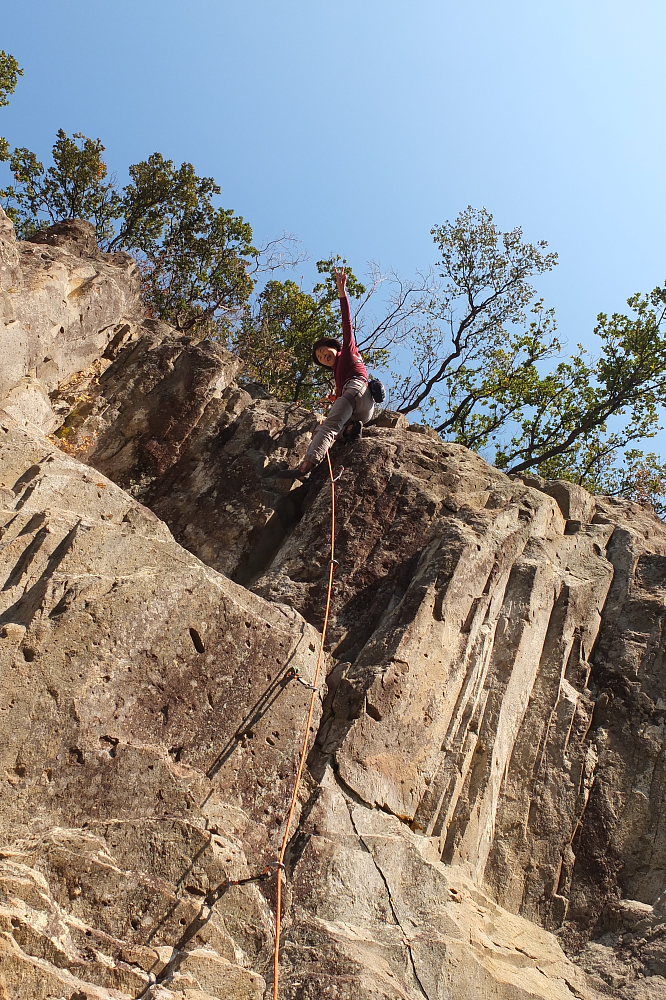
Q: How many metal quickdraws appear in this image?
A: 4